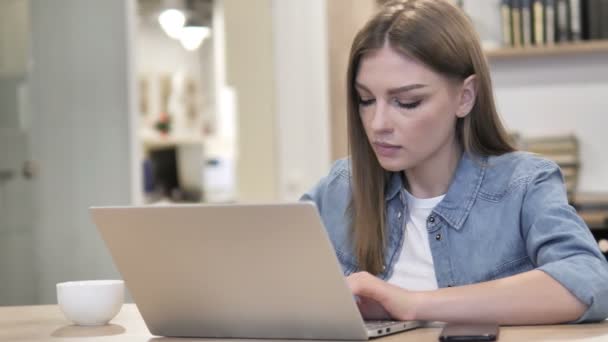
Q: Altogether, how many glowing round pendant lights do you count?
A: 2